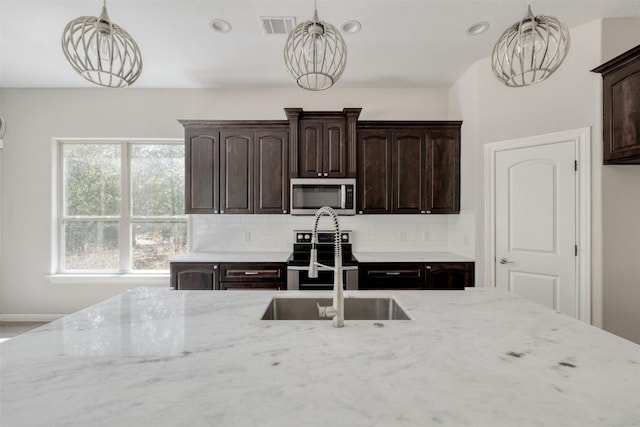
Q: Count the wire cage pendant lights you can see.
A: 3